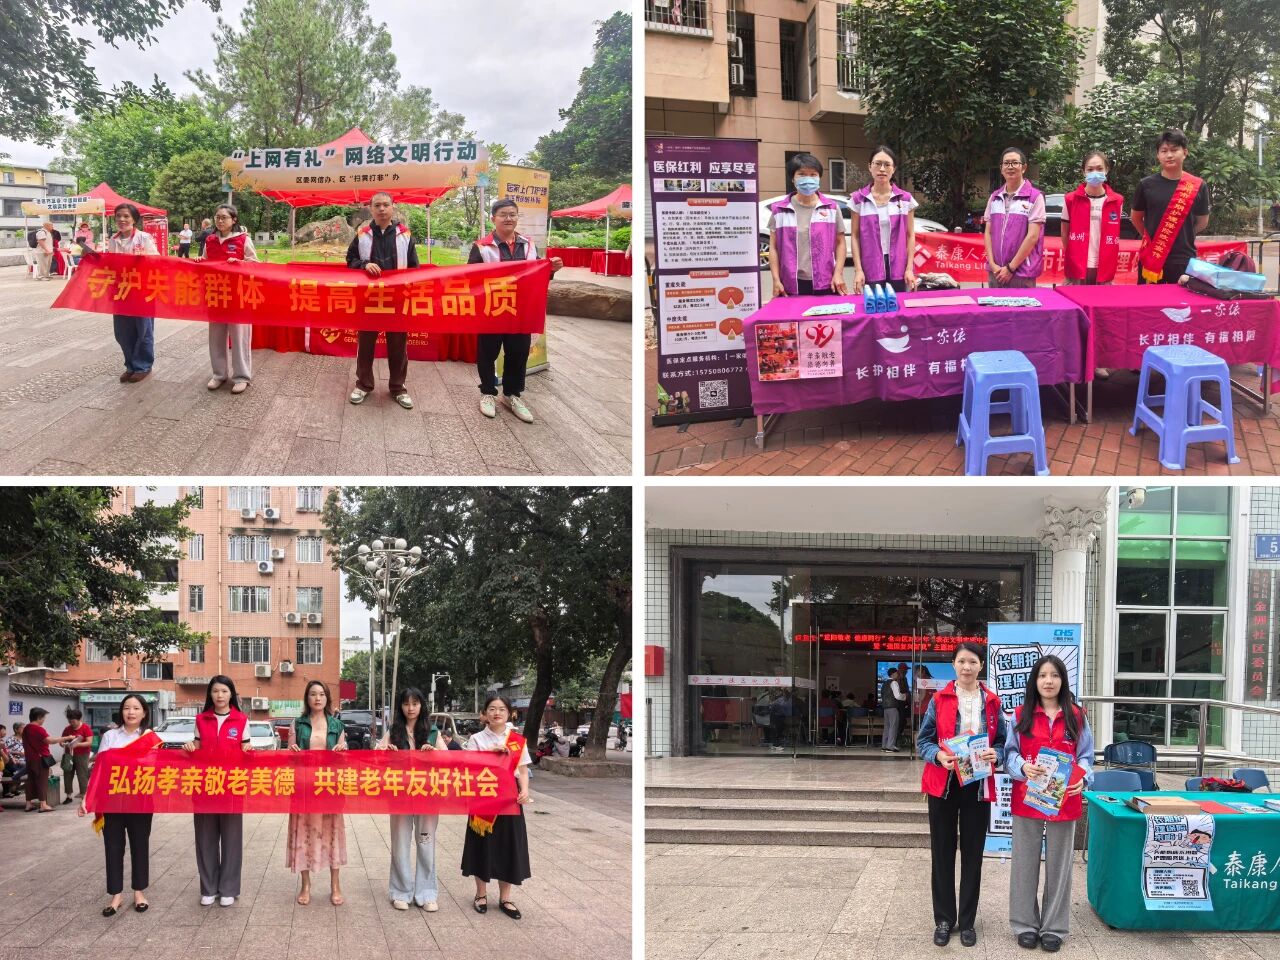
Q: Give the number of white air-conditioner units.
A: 11